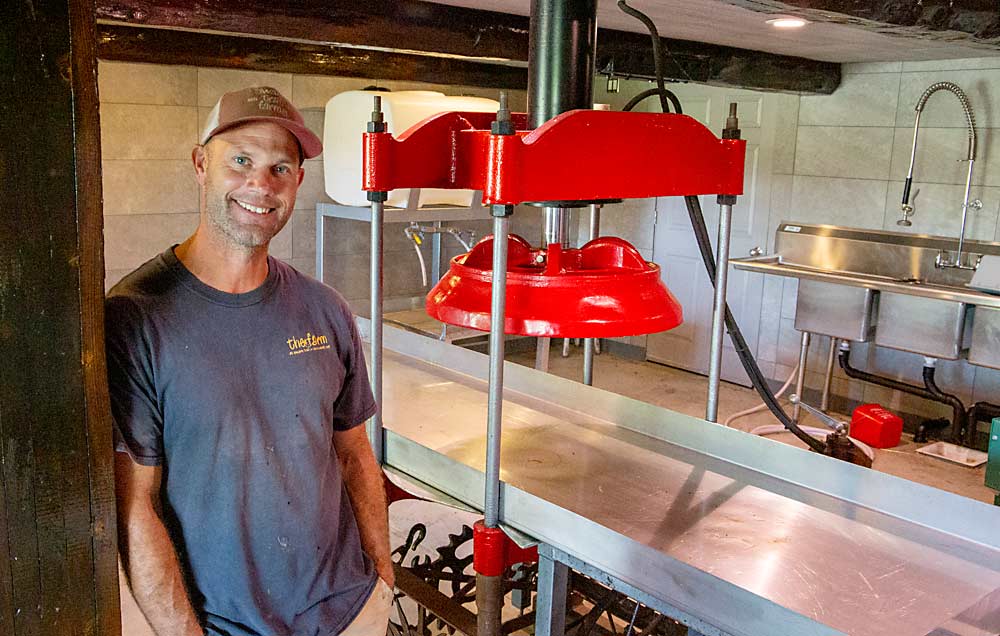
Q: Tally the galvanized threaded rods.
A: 4